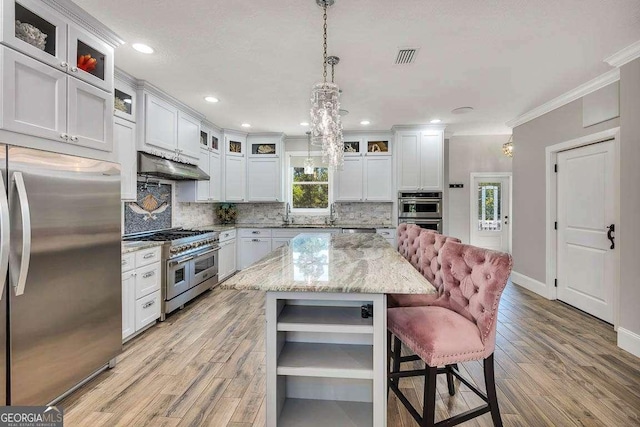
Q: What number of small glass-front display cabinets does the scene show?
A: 9